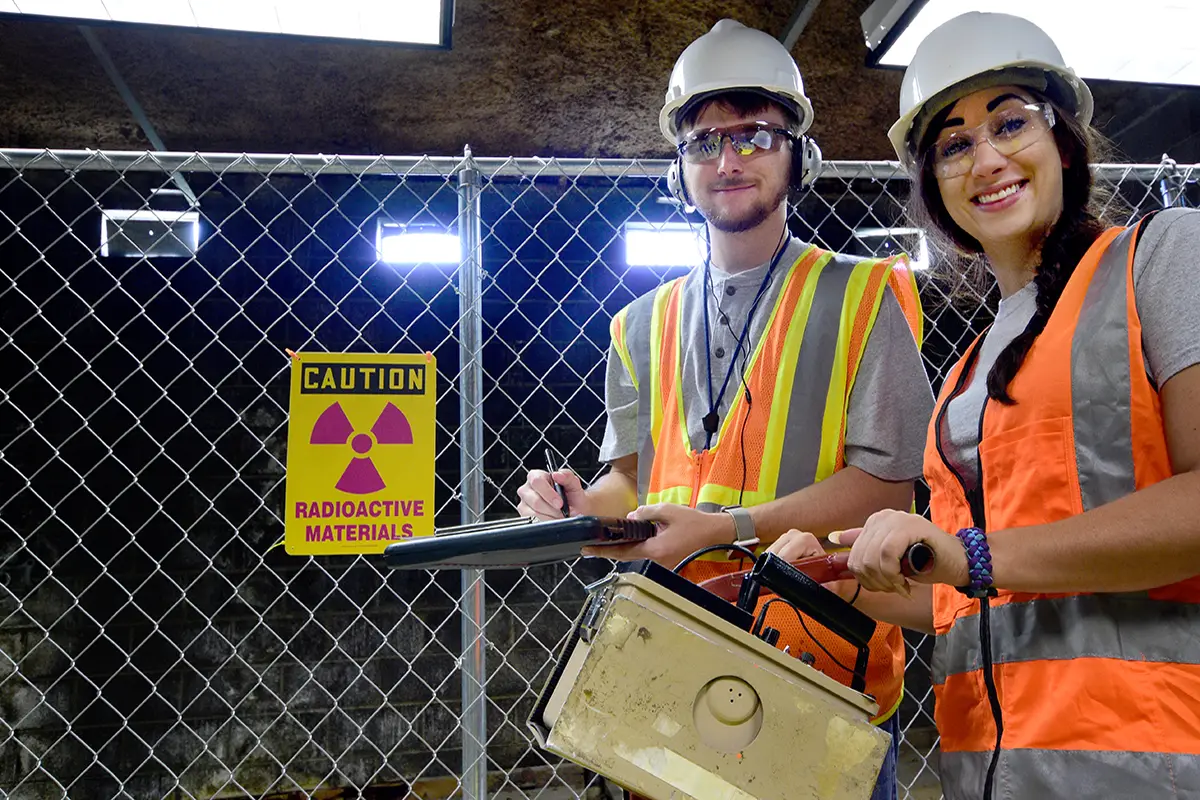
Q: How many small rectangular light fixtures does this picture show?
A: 4